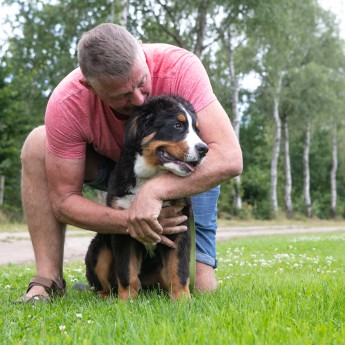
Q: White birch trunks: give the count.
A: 5